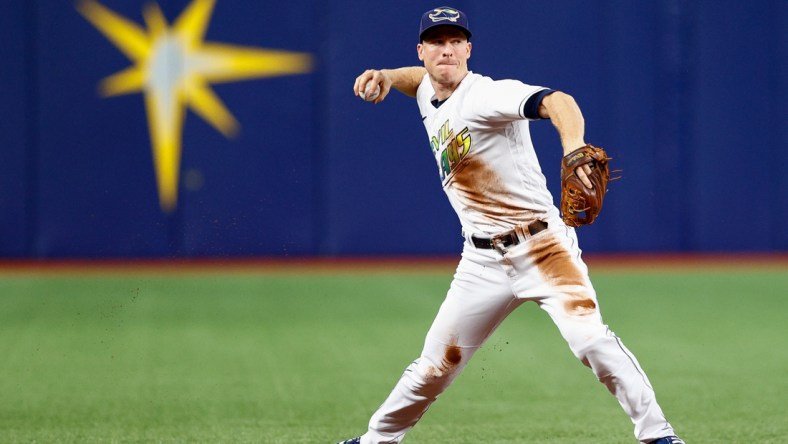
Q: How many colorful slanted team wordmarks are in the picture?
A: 1